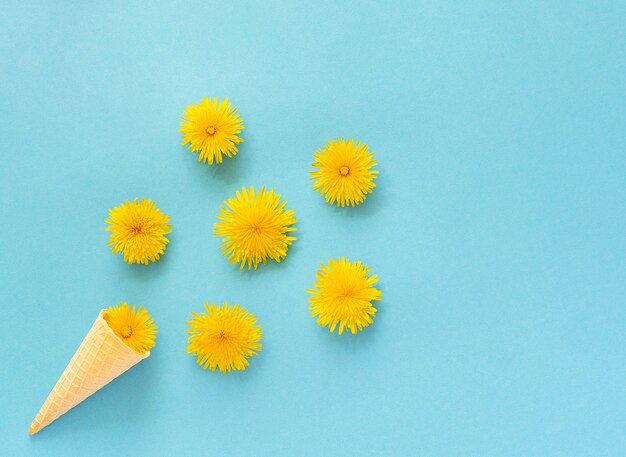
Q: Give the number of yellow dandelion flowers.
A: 7